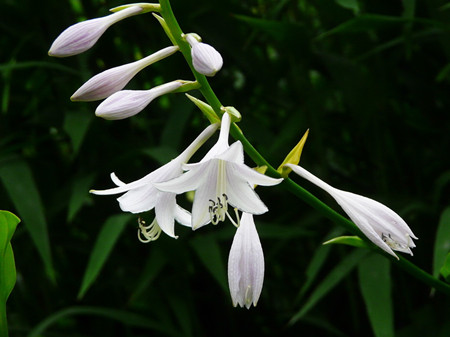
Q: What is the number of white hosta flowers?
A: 8